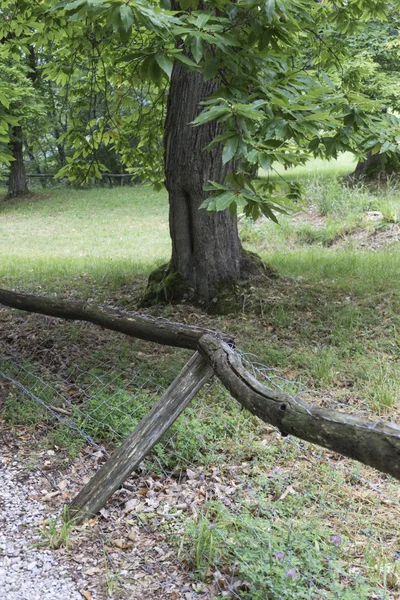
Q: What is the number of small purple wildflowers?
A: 3